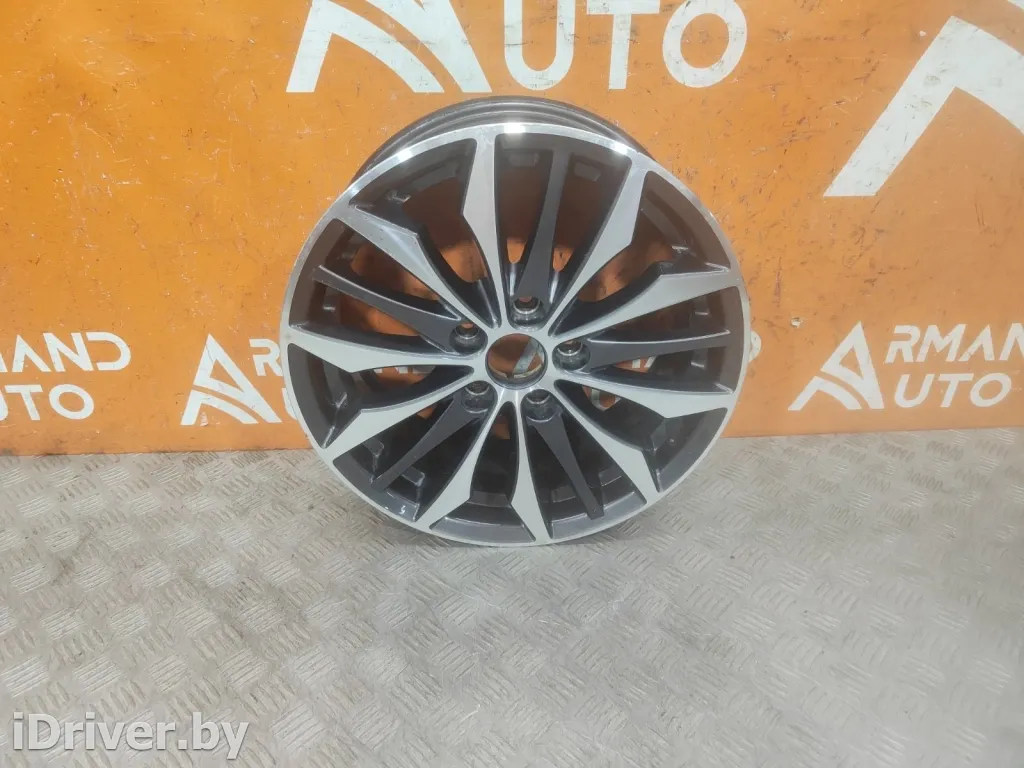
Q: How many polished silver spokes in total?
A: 10